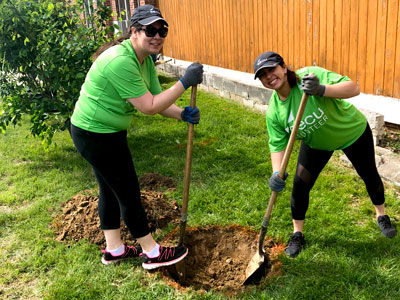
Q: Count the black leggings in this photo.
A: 2